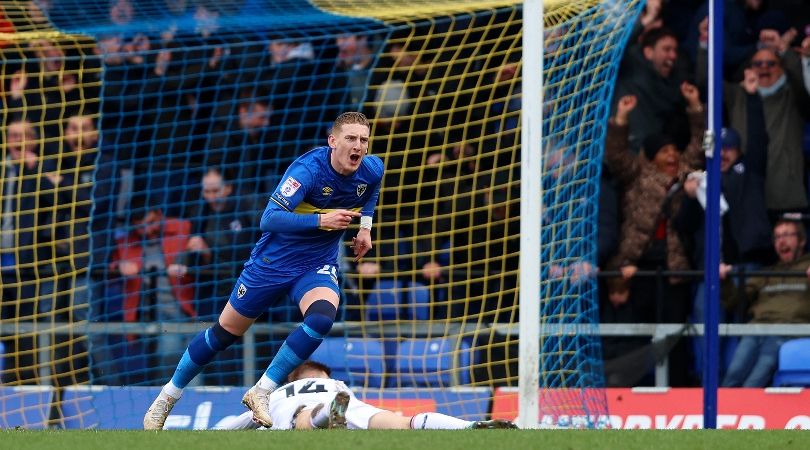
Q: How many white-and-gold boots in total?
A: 2